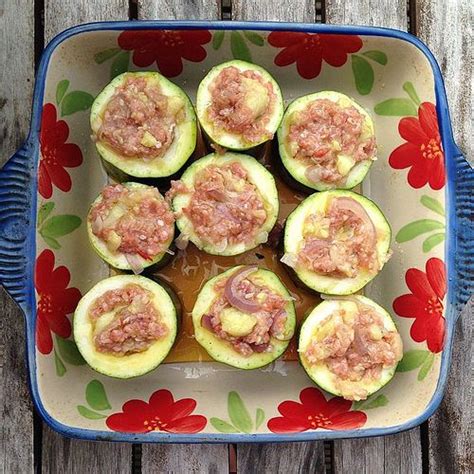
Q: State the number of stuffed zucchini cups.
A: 9